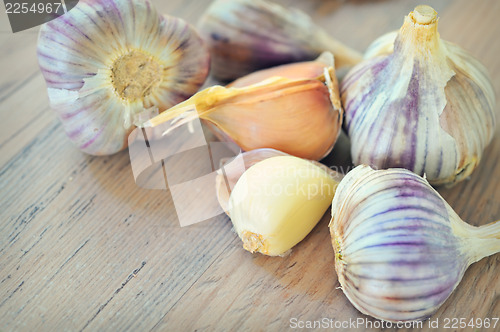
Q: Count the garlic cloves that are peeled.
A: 1